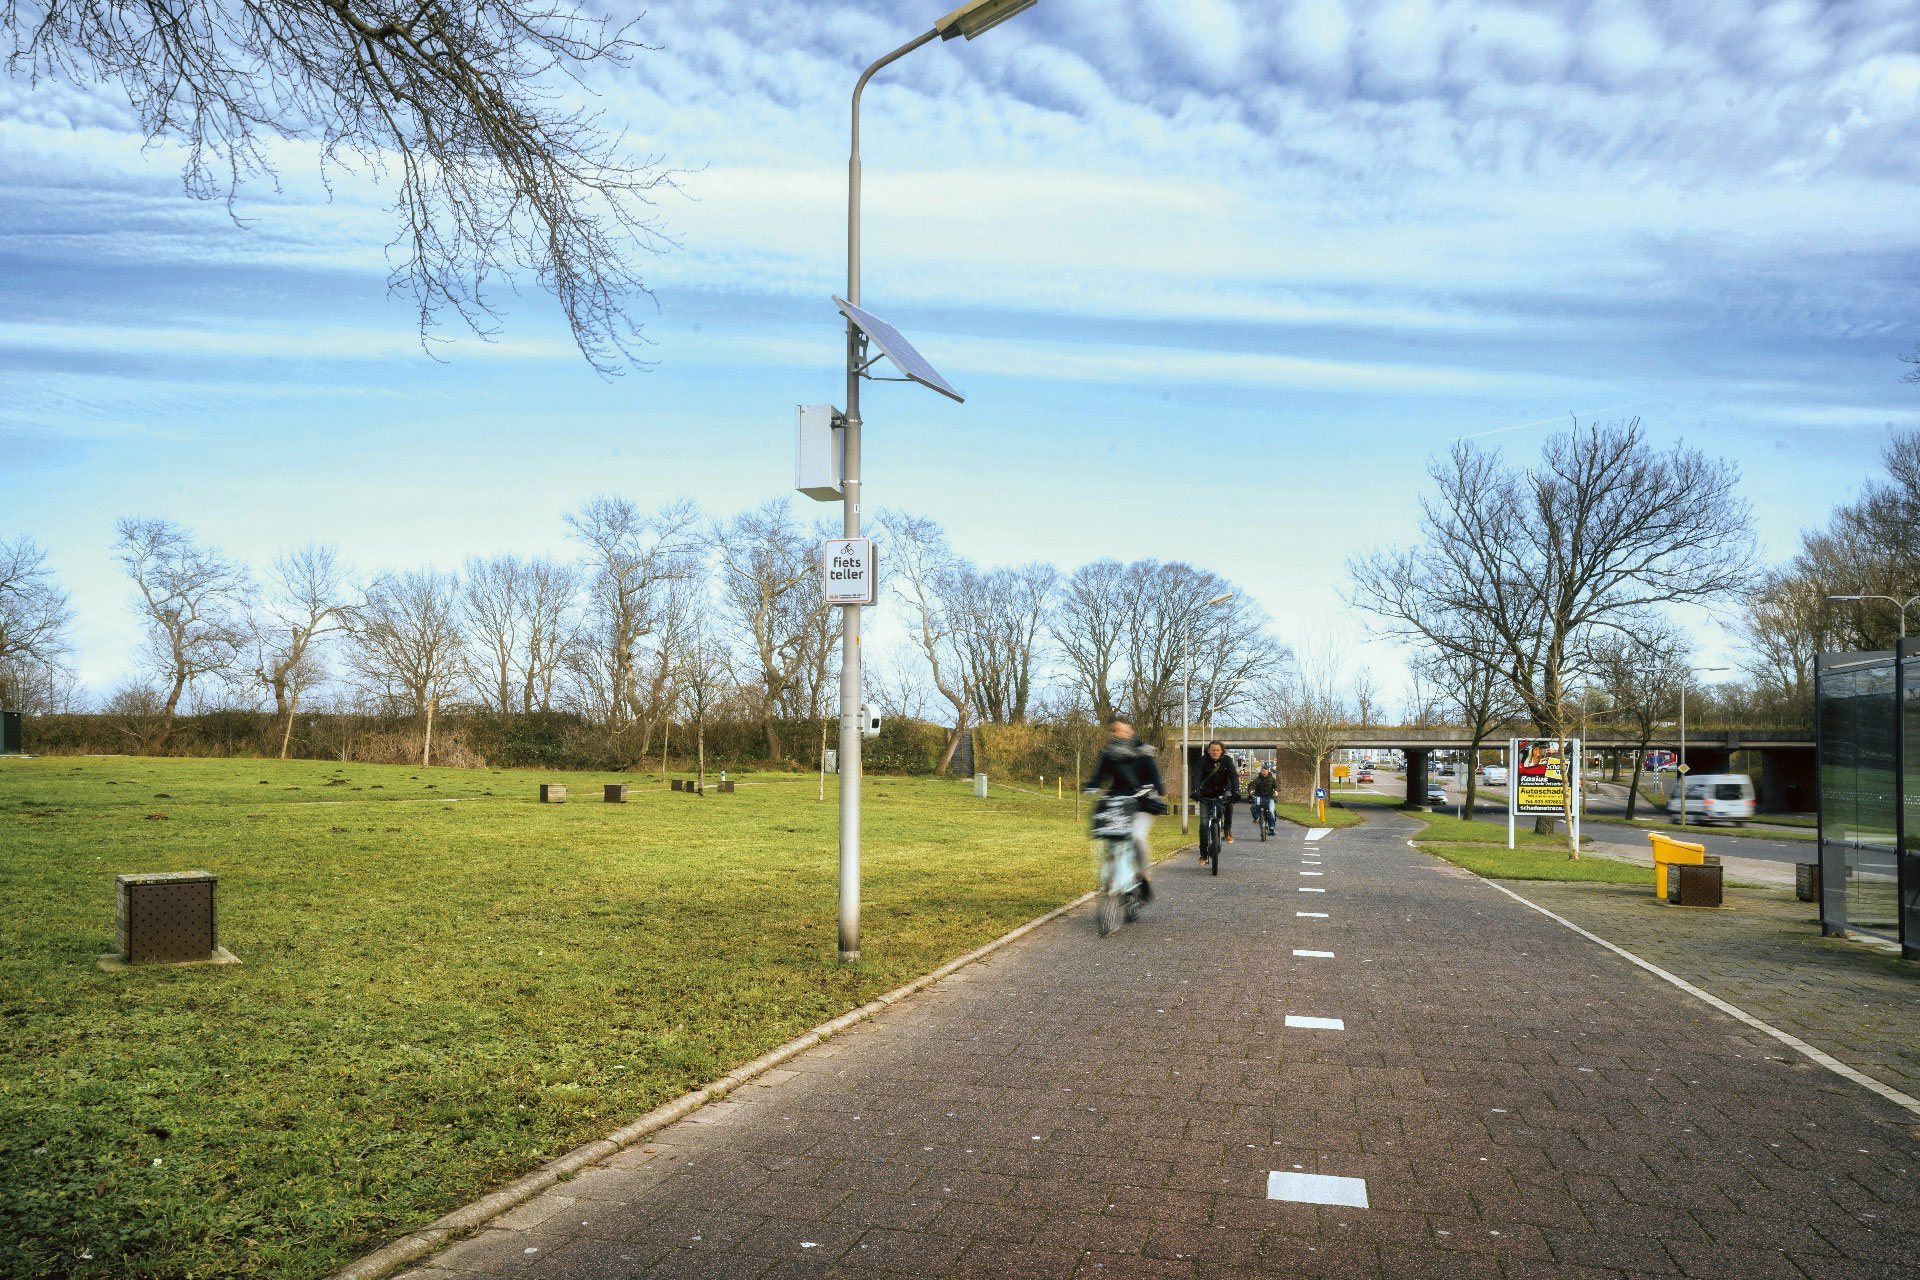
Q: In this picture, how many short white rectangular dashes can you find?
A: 10